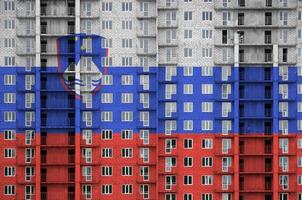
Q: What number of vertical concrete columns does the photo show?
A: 4